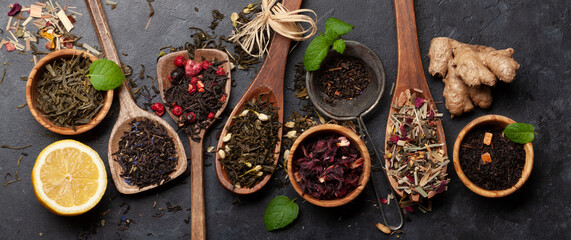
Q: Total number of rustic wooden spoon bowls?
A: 4